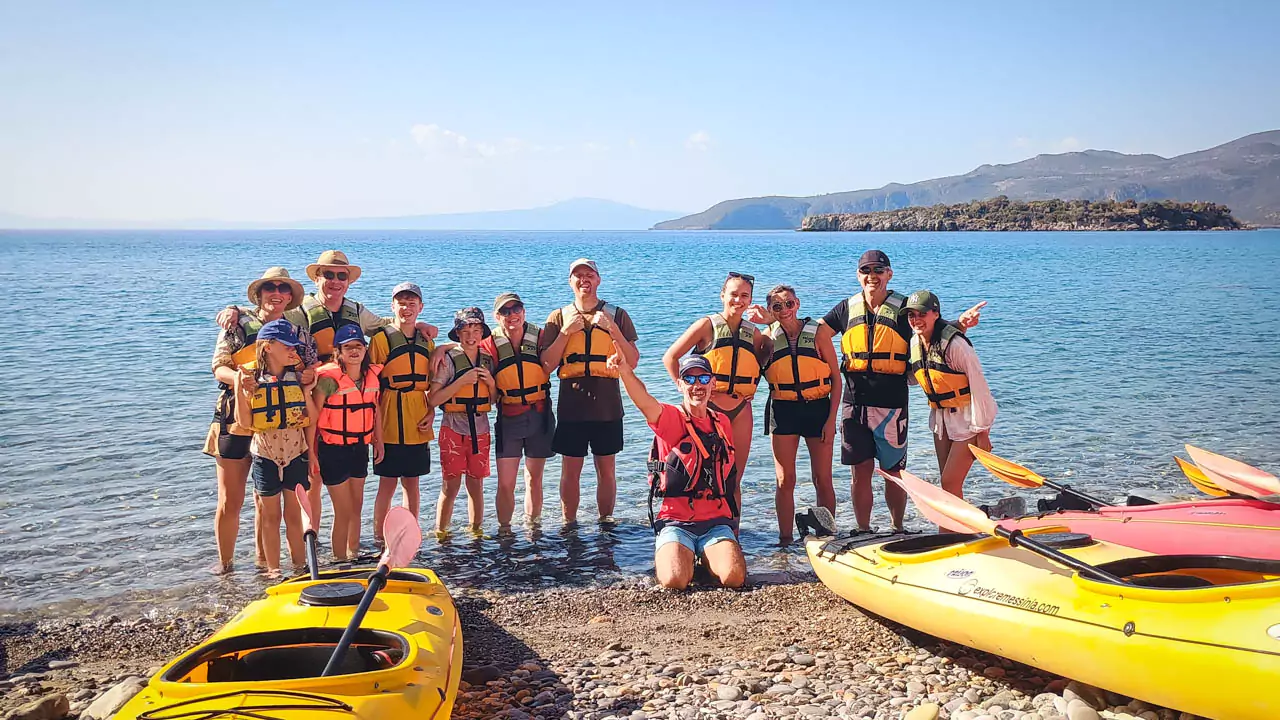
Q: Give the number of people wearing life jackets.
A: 13